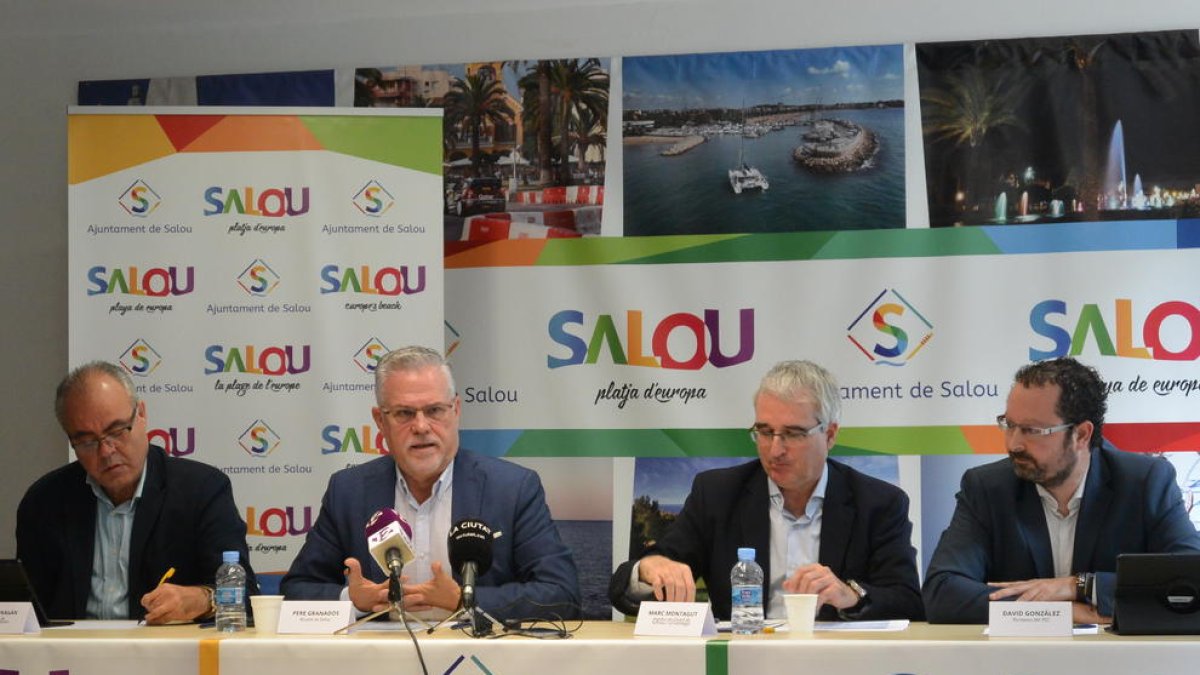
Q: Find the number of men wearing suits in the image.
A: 4